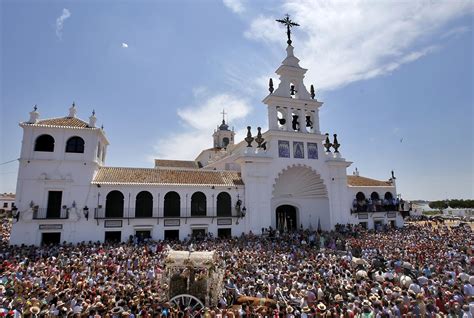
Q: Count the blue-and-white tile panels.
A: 3